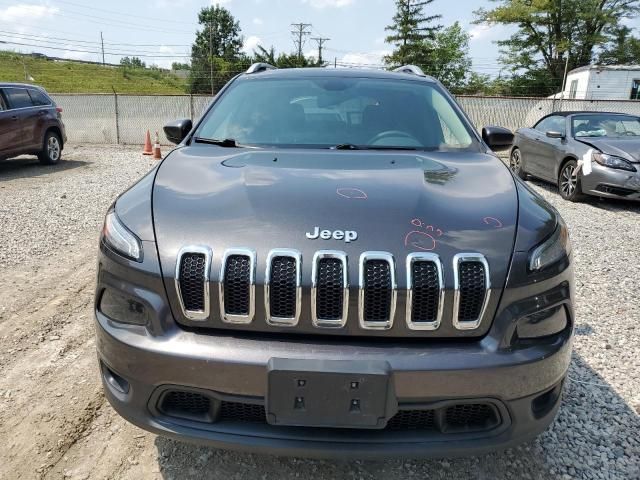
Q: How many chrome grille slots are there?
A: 7